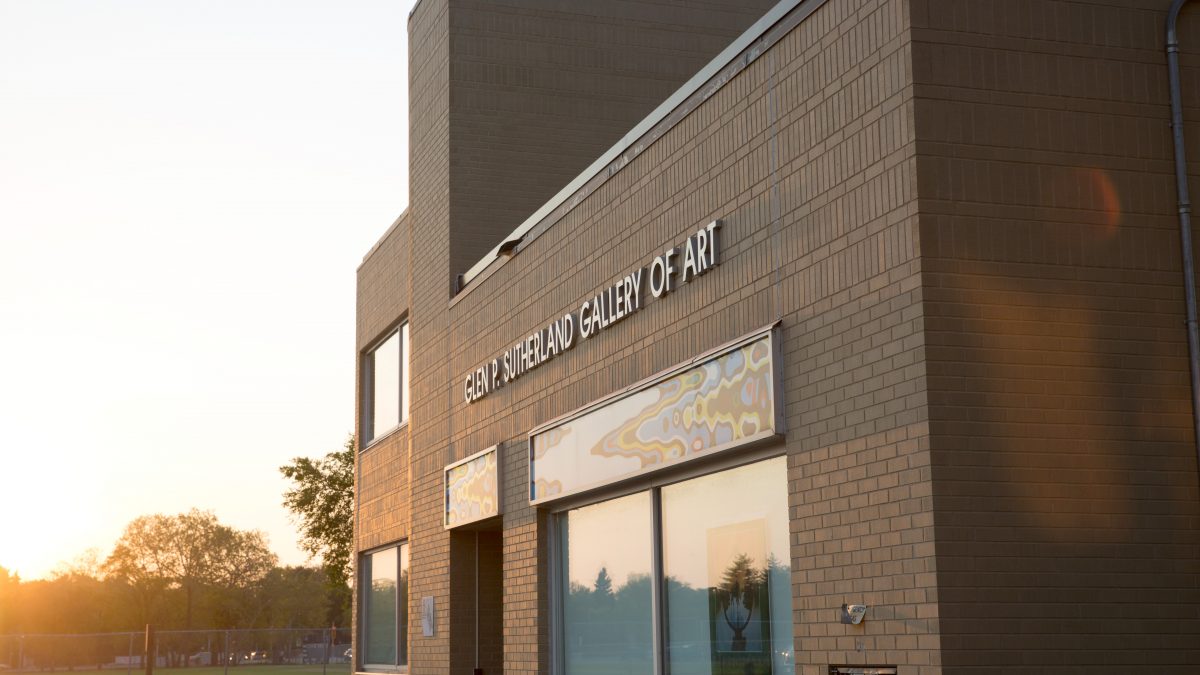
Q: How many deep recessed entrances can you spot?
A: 1